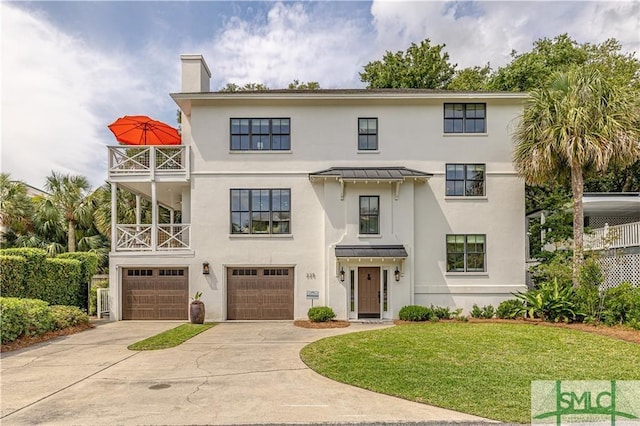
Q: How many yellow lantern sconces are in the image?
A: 0